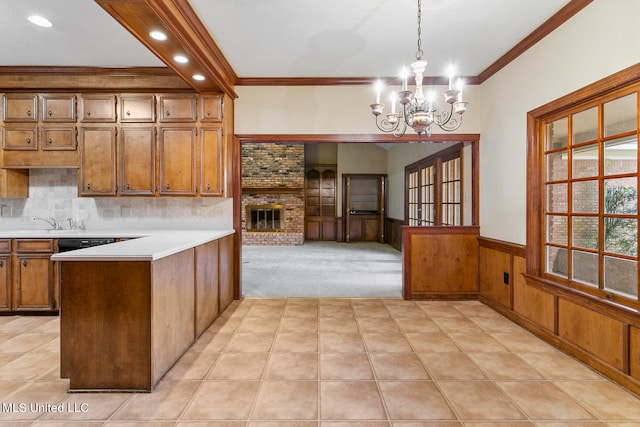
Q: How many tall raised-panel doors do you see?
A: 4